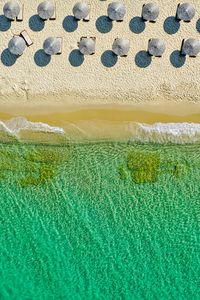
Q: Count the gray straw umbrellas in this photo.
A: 12